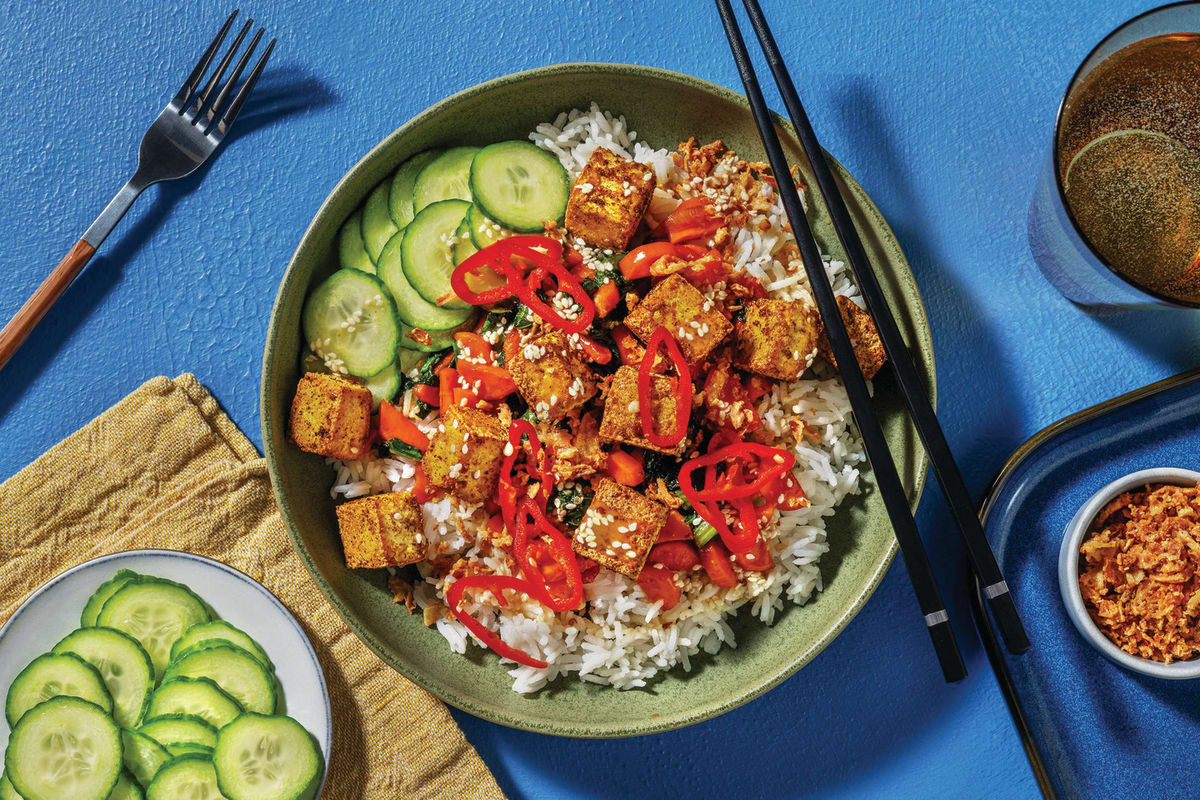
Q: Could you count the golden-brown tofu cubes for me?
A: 10